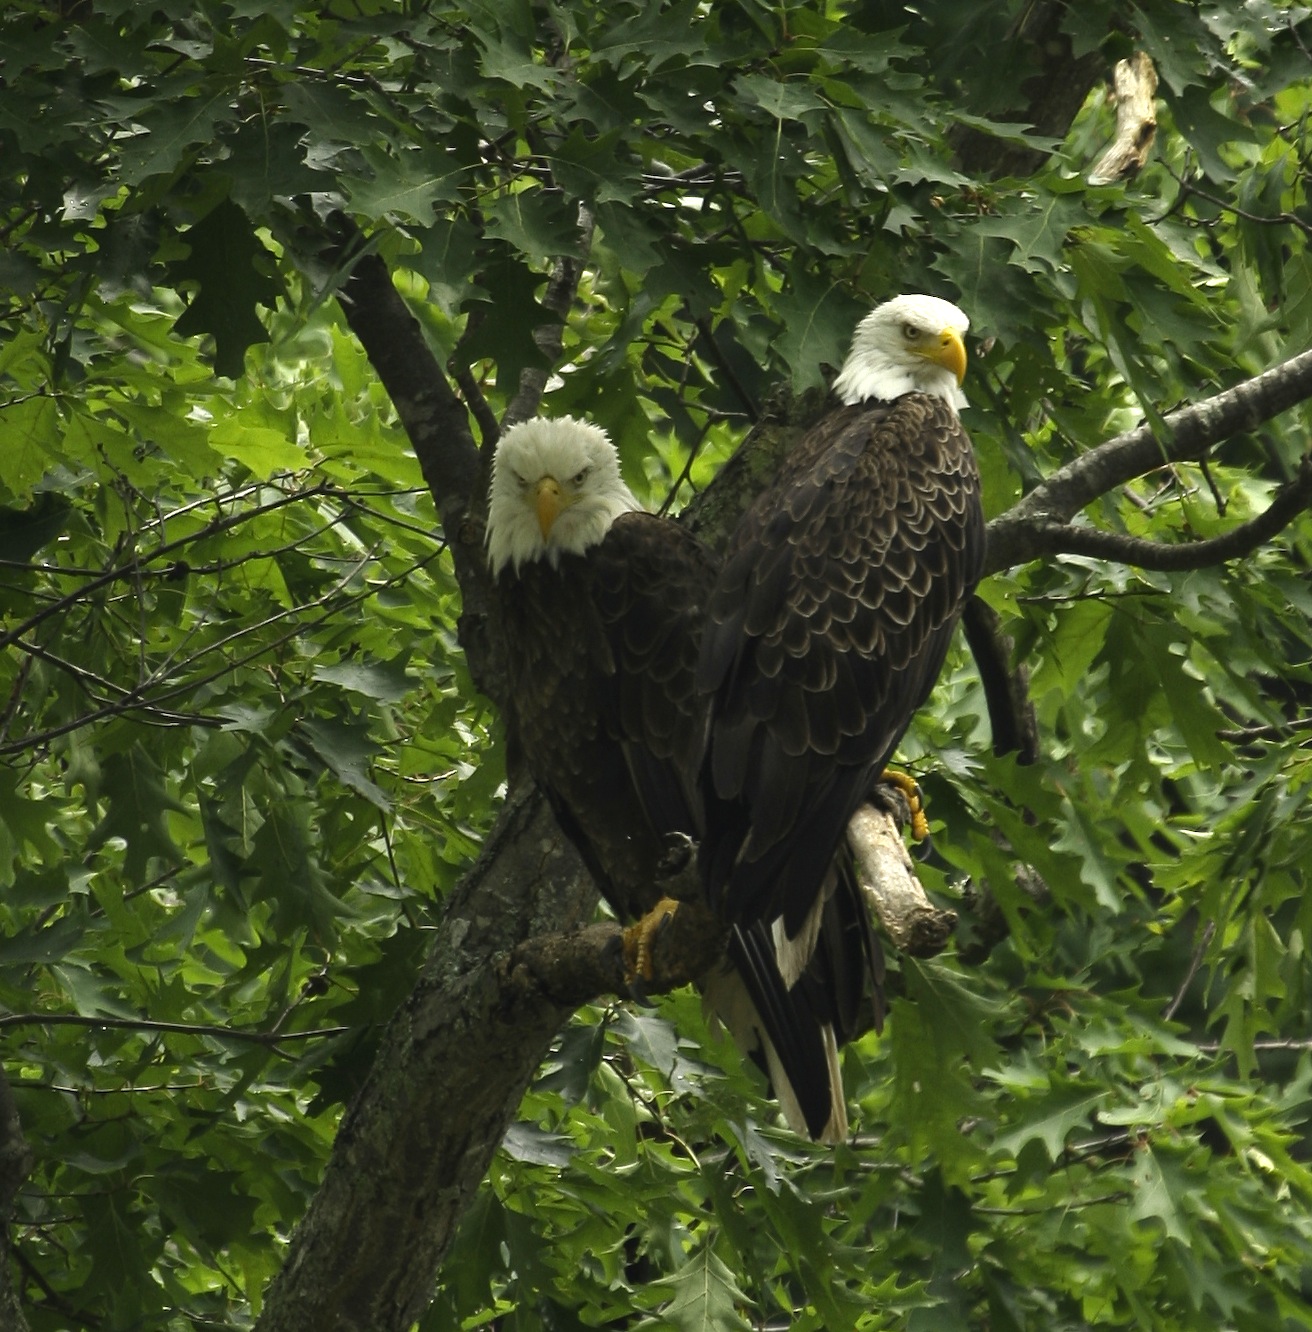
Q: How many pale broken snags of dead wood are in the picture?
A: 2